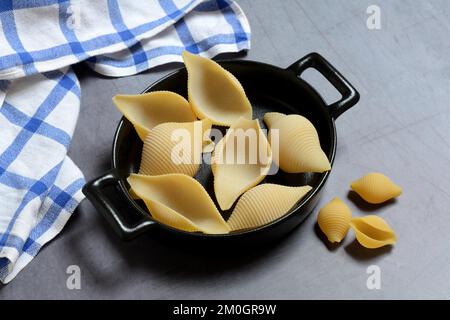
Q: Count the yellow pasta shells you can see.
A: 10